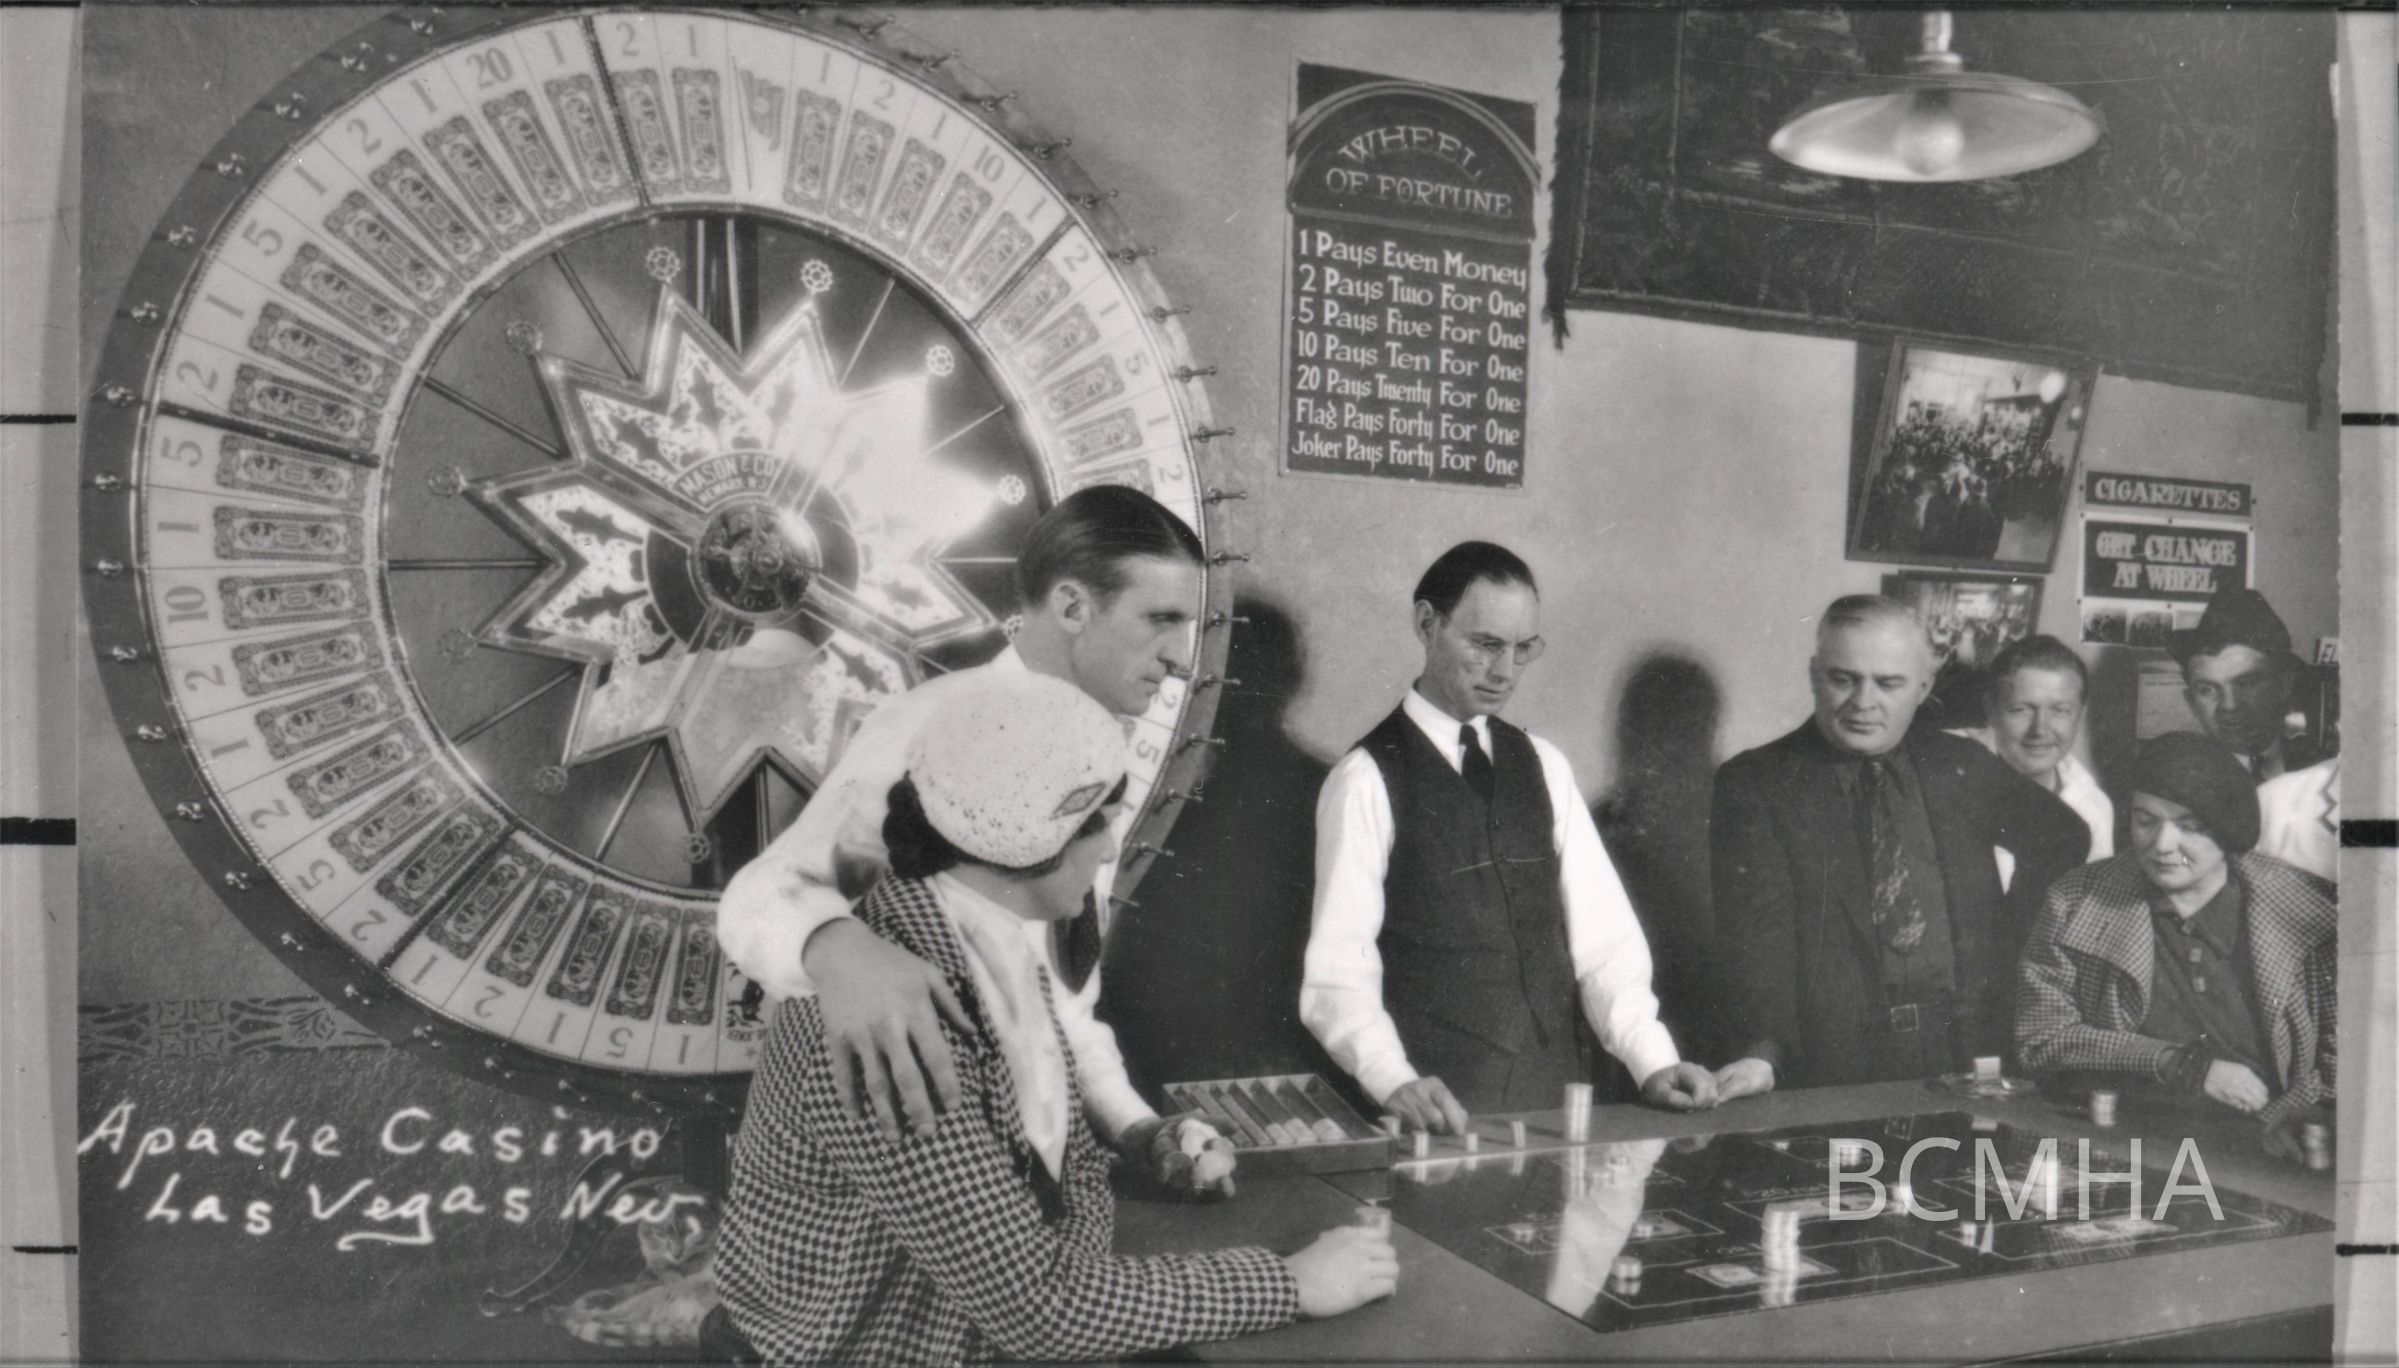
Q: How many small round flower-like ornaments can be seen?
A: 10